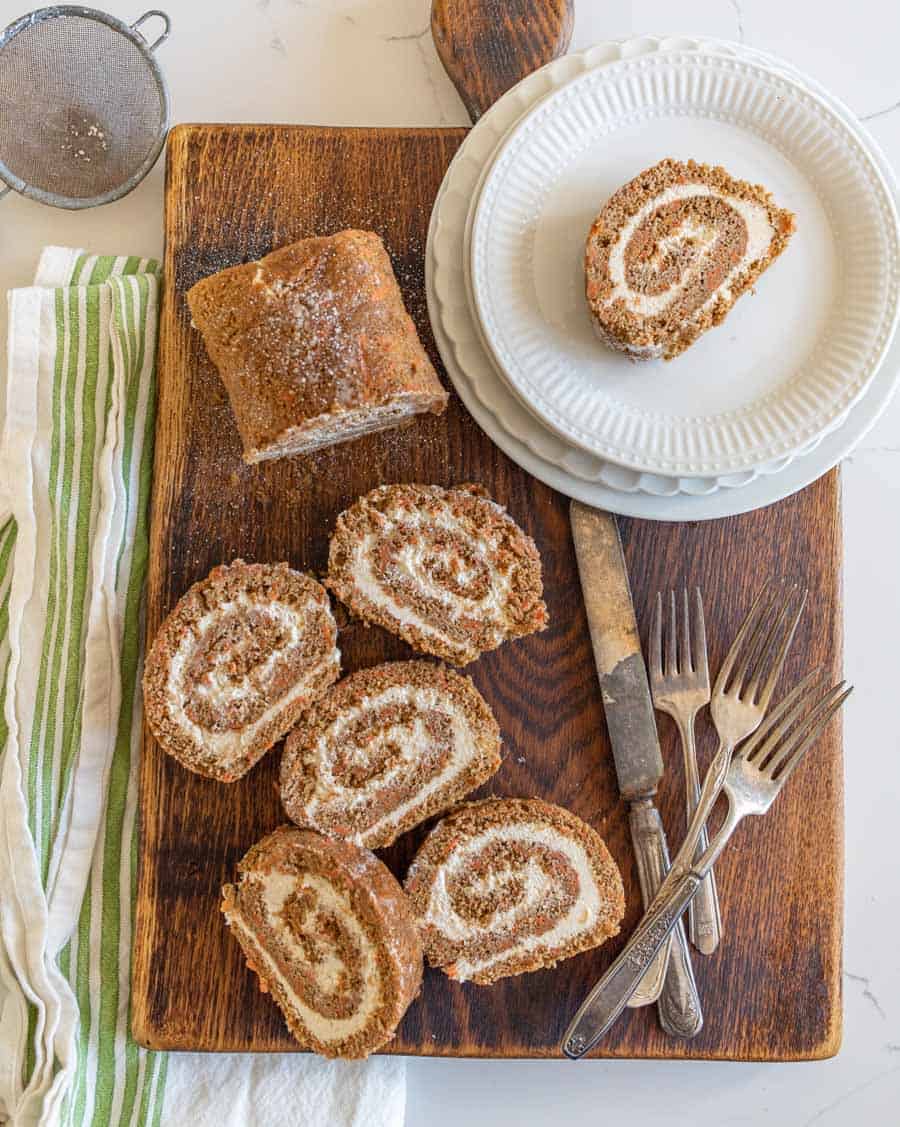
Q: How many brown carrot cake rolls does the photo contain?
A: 7